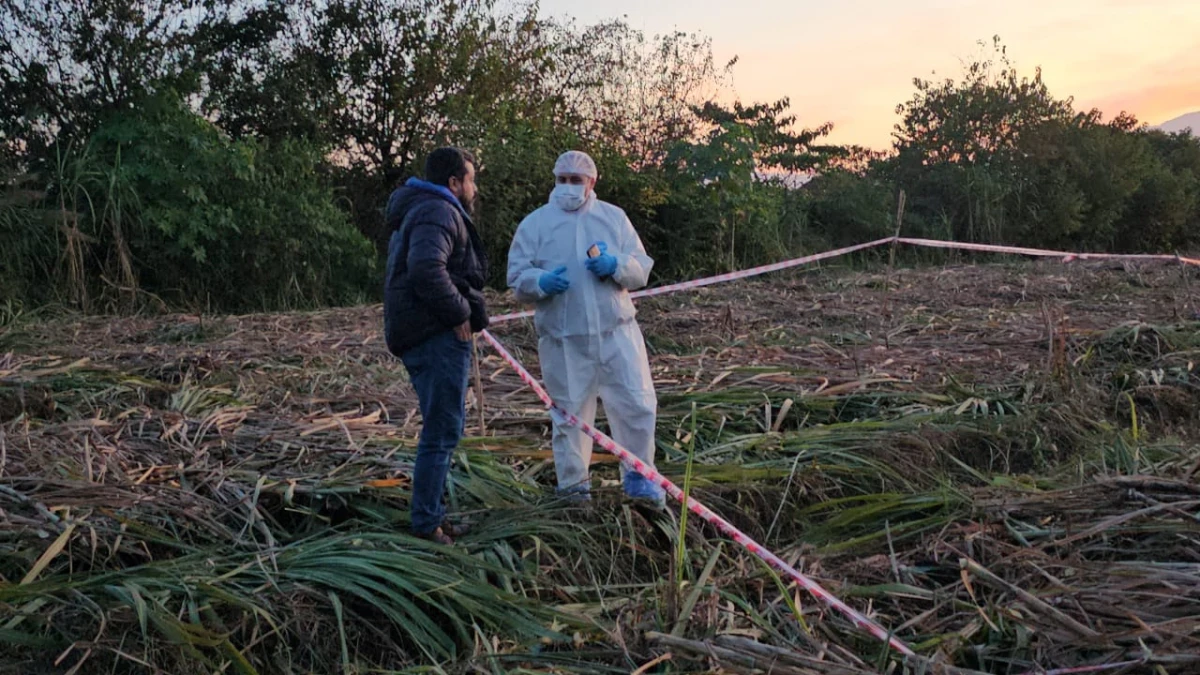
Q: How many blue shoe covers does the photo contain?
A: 2